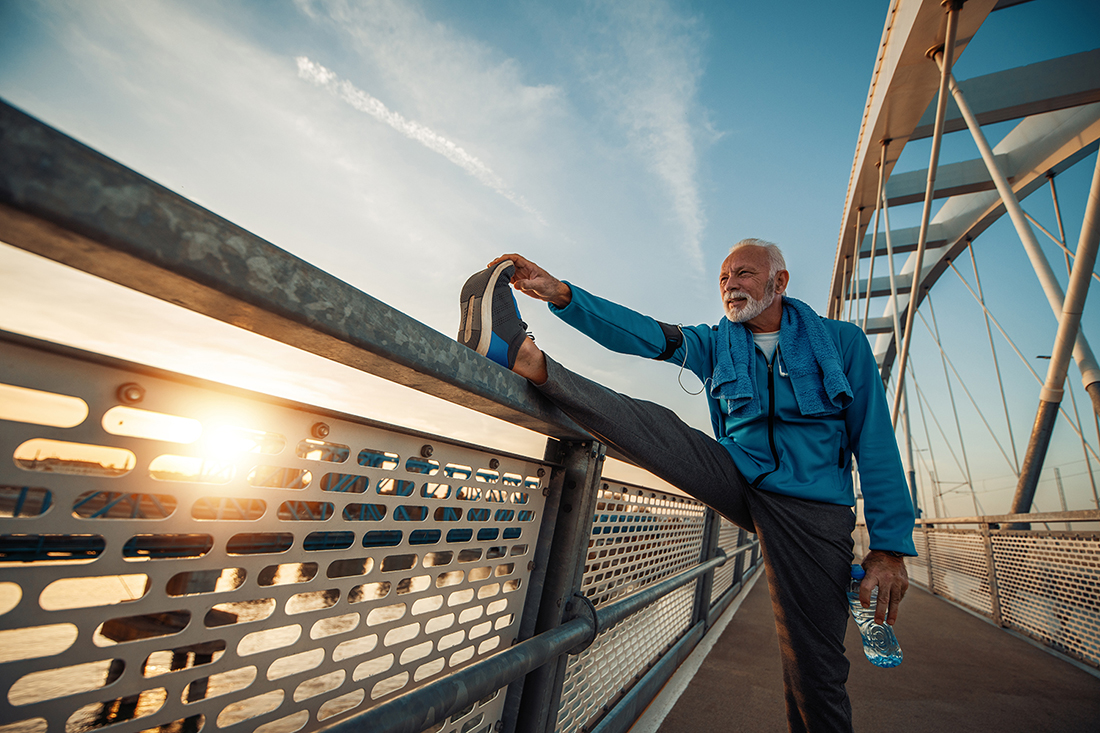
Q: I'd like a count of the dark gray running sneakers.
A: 1